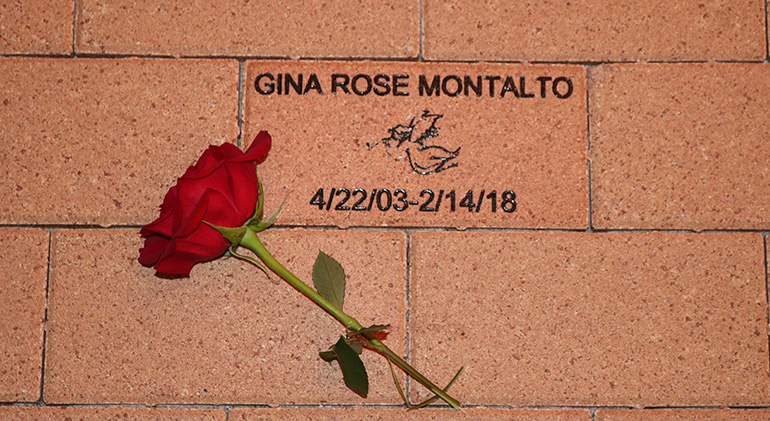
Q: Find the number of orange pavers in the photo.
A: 12